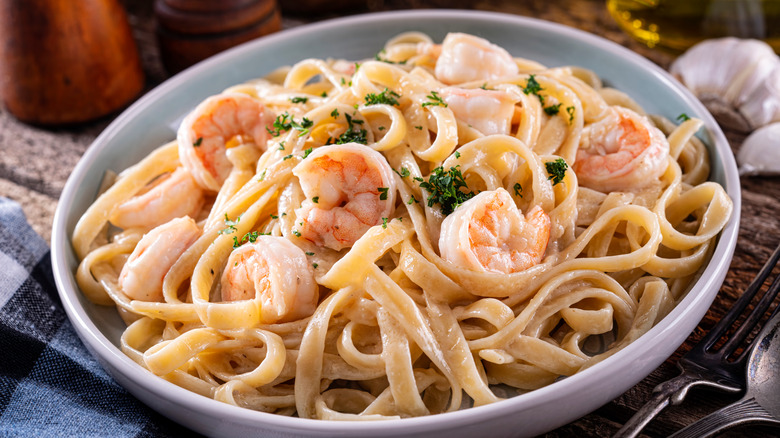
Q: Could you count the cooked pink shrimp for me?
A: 9